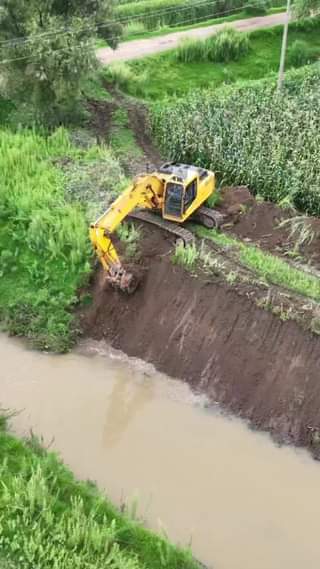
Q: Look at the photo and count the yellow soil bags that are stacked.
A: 0